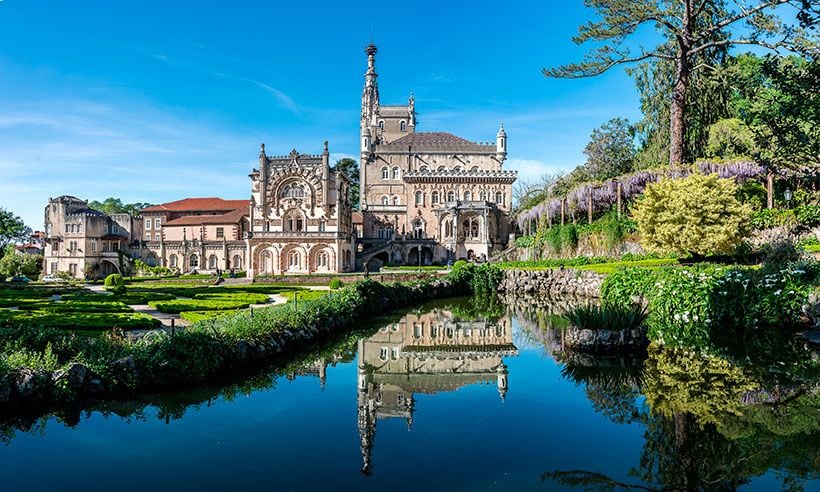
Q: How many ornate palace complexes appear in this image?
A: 1